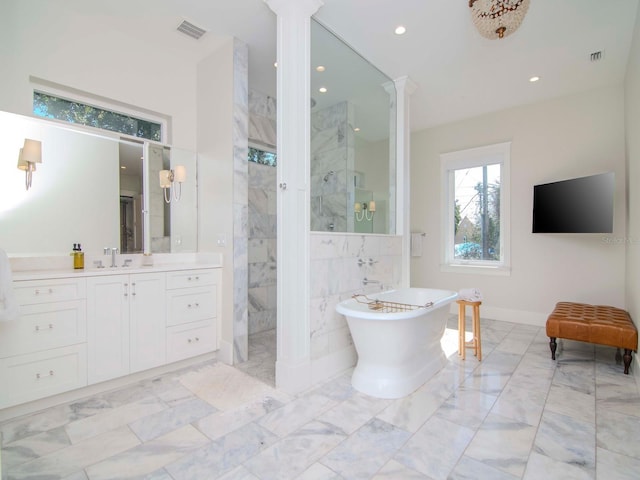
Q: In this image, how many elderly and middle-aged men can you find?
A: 0